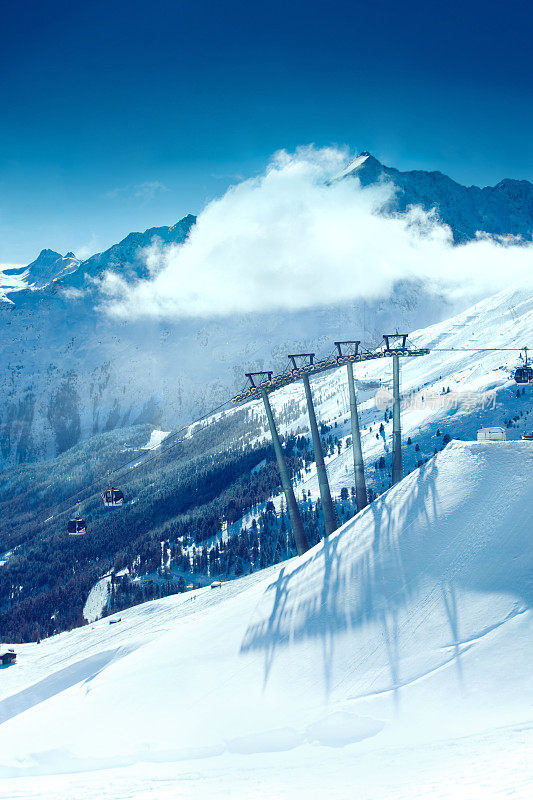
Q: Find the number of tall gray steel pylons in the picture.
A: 4